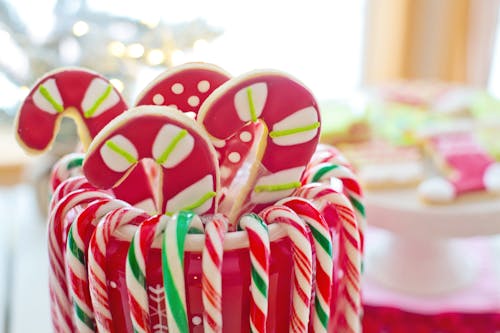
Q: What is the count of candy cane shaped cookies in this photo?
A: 3